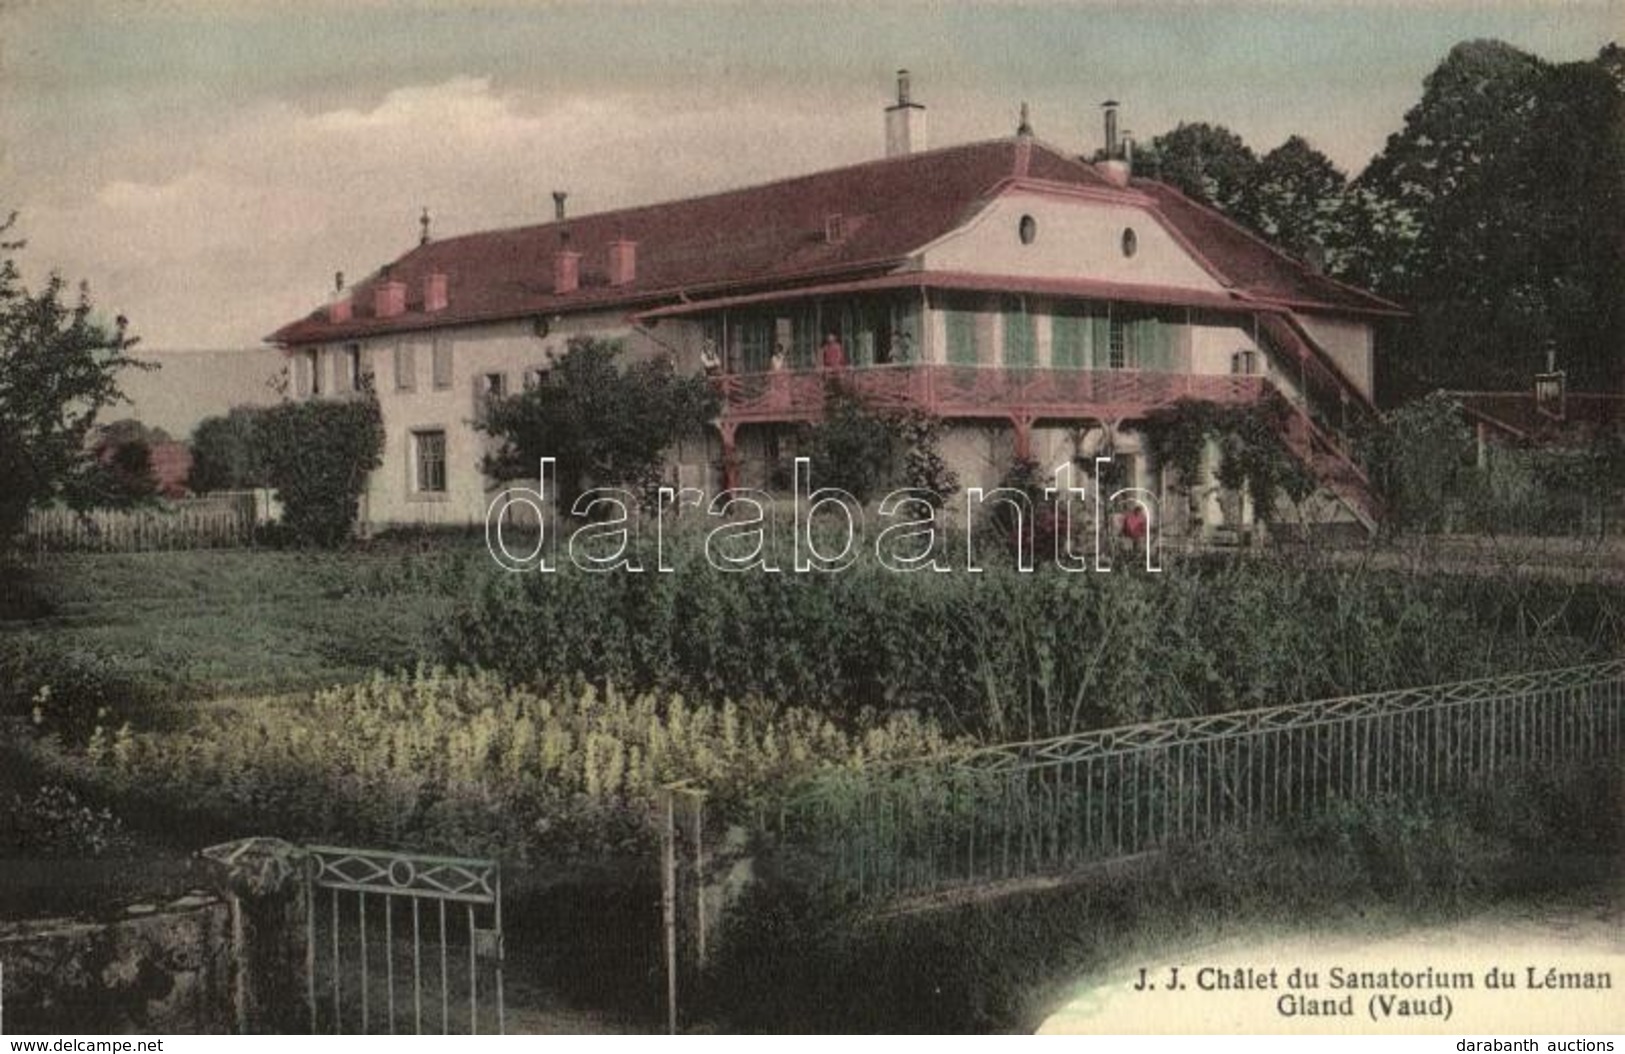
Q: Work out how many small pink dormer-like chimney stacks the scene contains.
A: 5